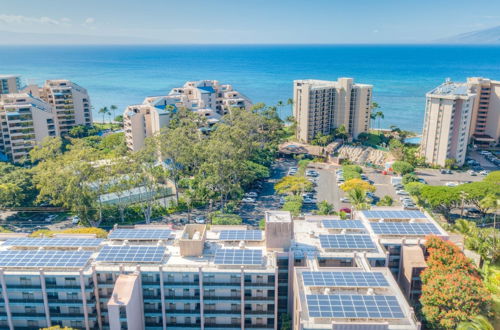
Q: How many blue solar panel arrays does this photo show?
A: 12